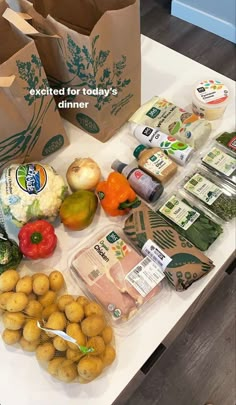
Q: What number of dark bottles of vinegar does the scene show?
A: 1